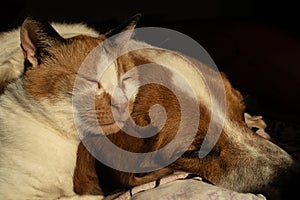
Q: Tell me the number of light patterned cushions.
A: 1